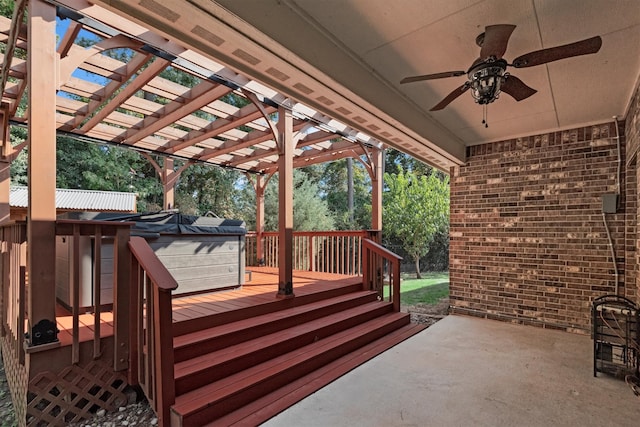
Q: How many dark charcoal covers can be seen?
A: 1